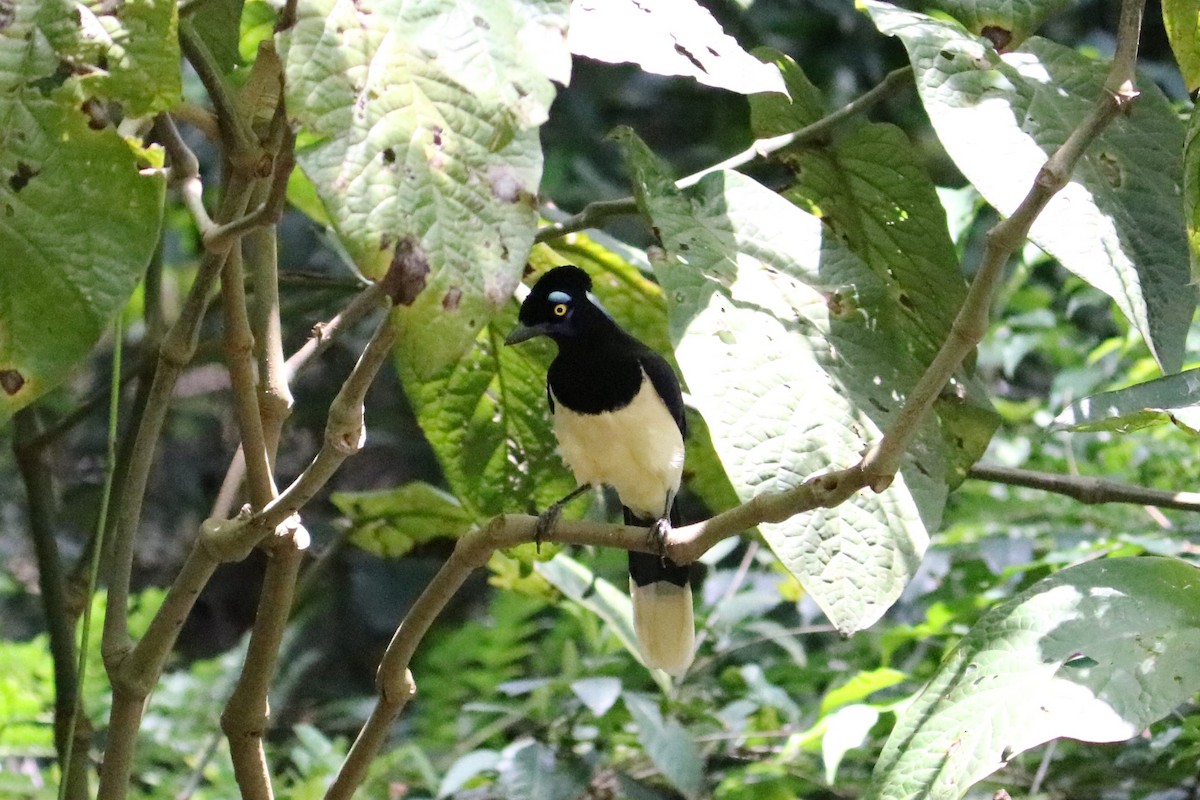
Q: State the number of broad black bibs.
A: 1